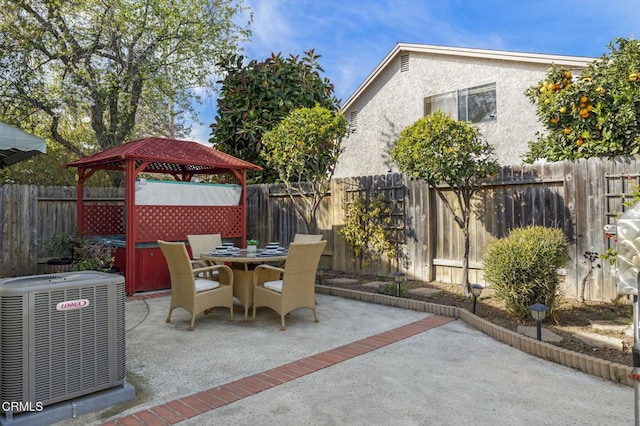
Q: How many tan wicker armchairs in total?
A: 4